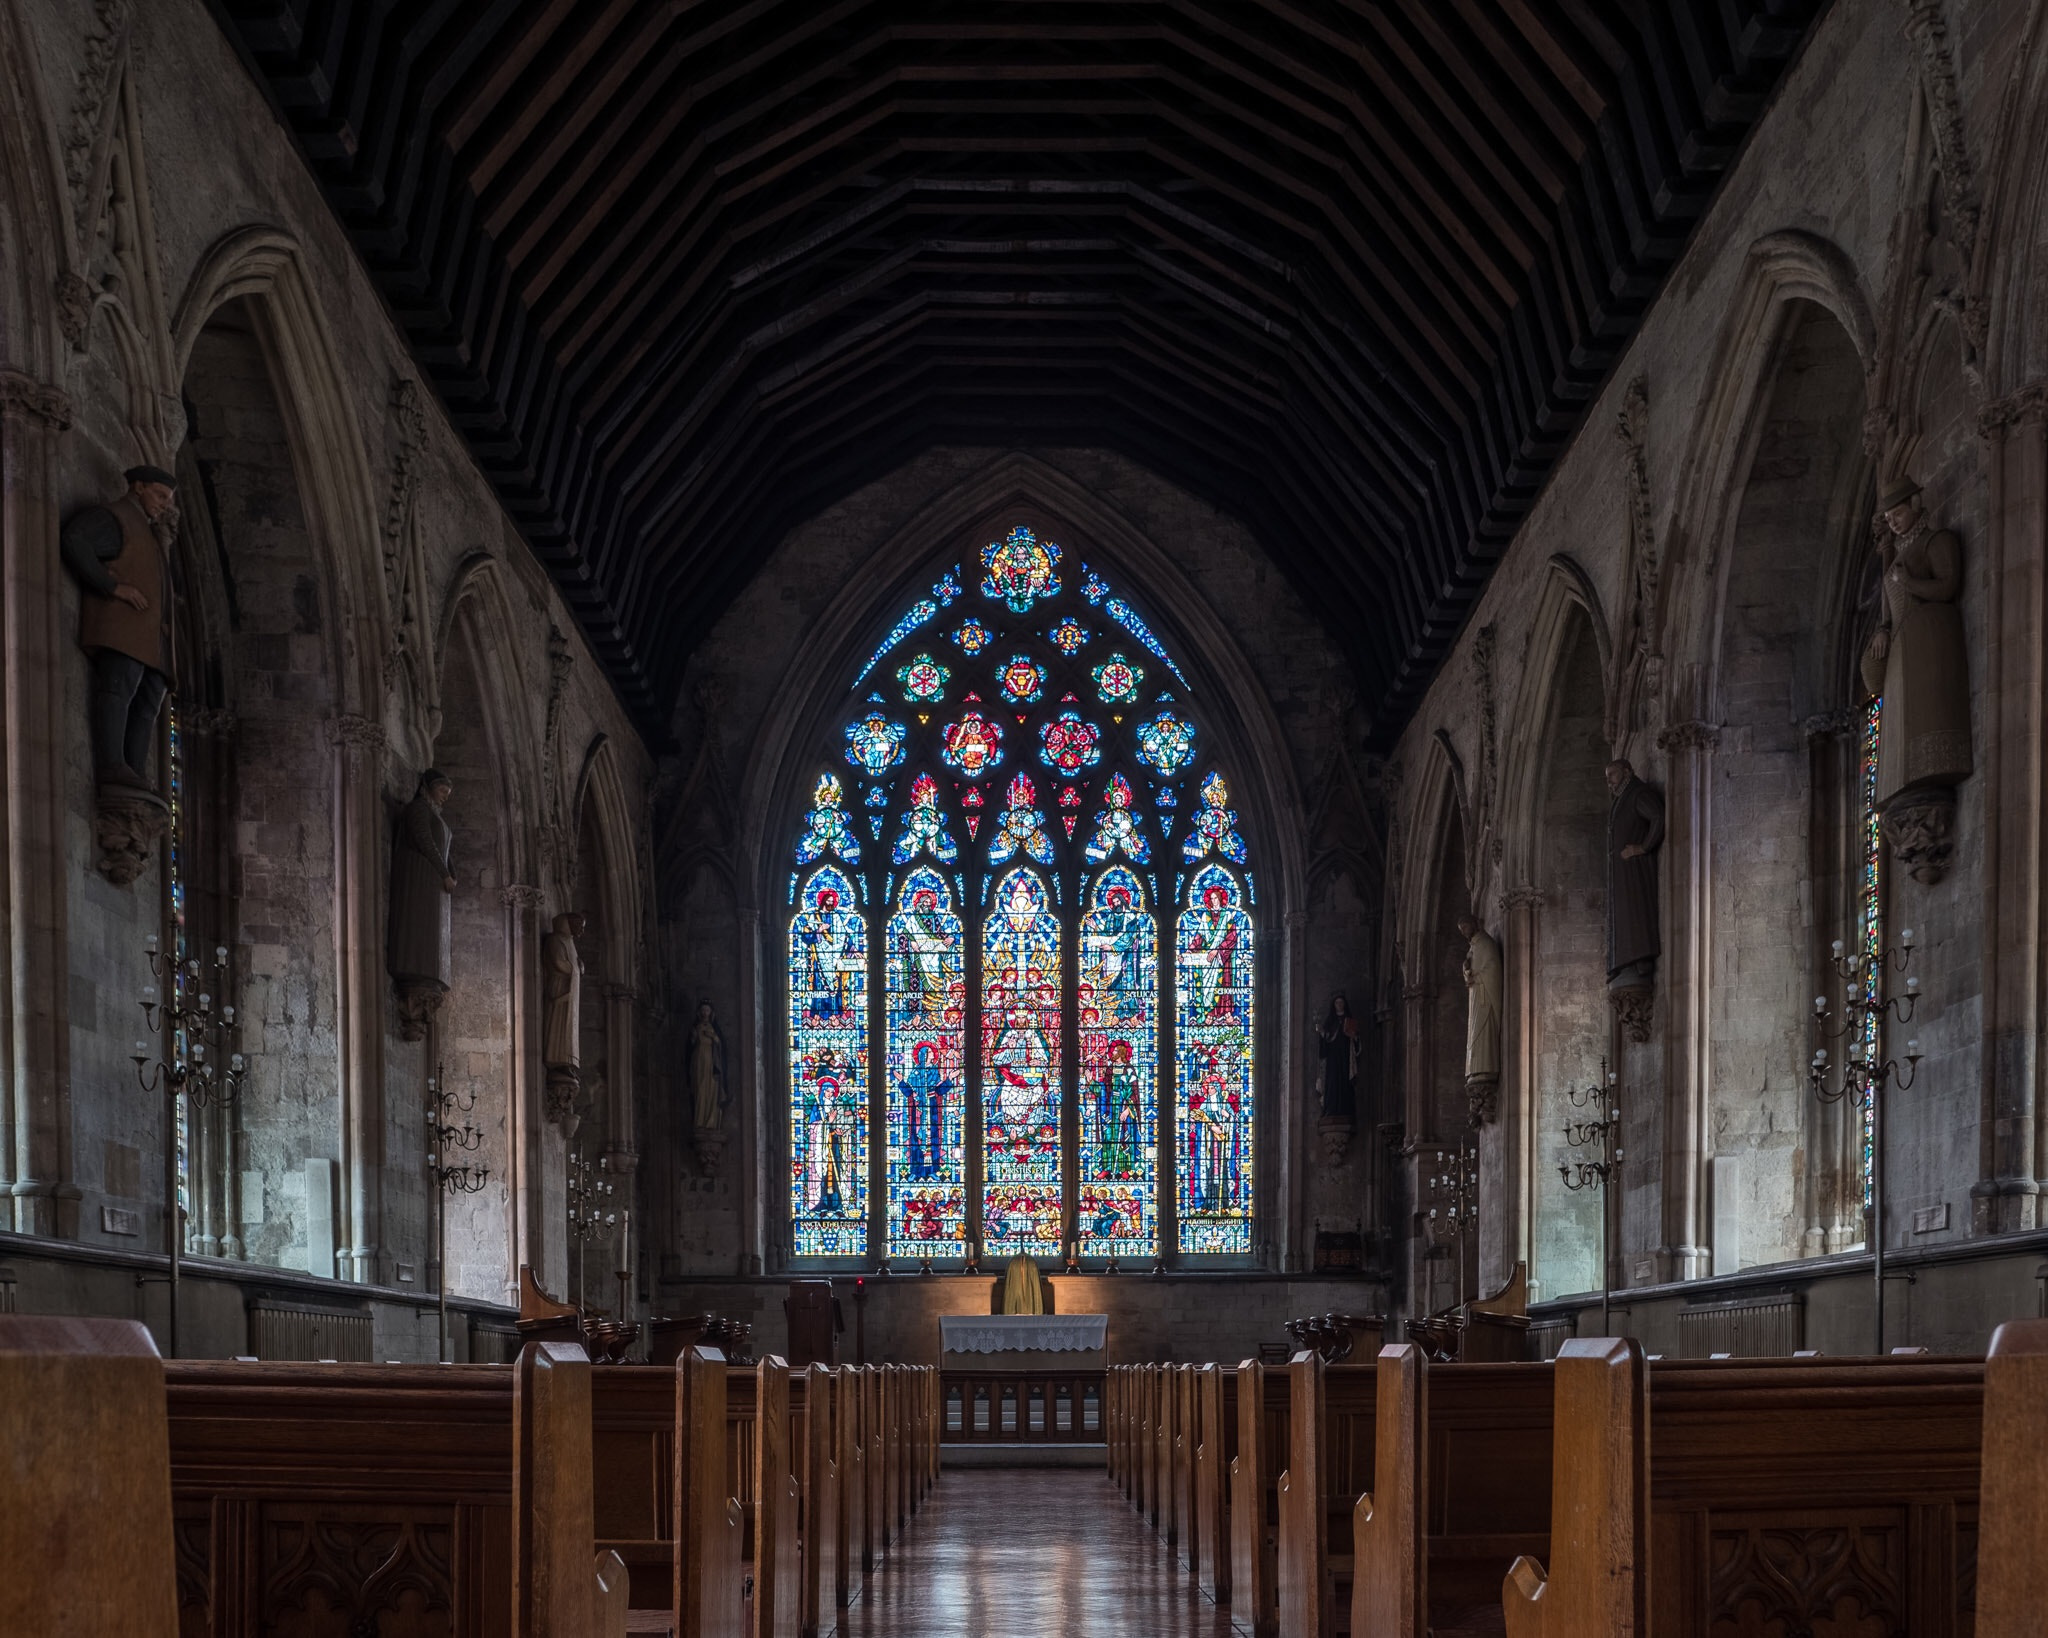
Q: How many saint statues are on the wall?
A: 8